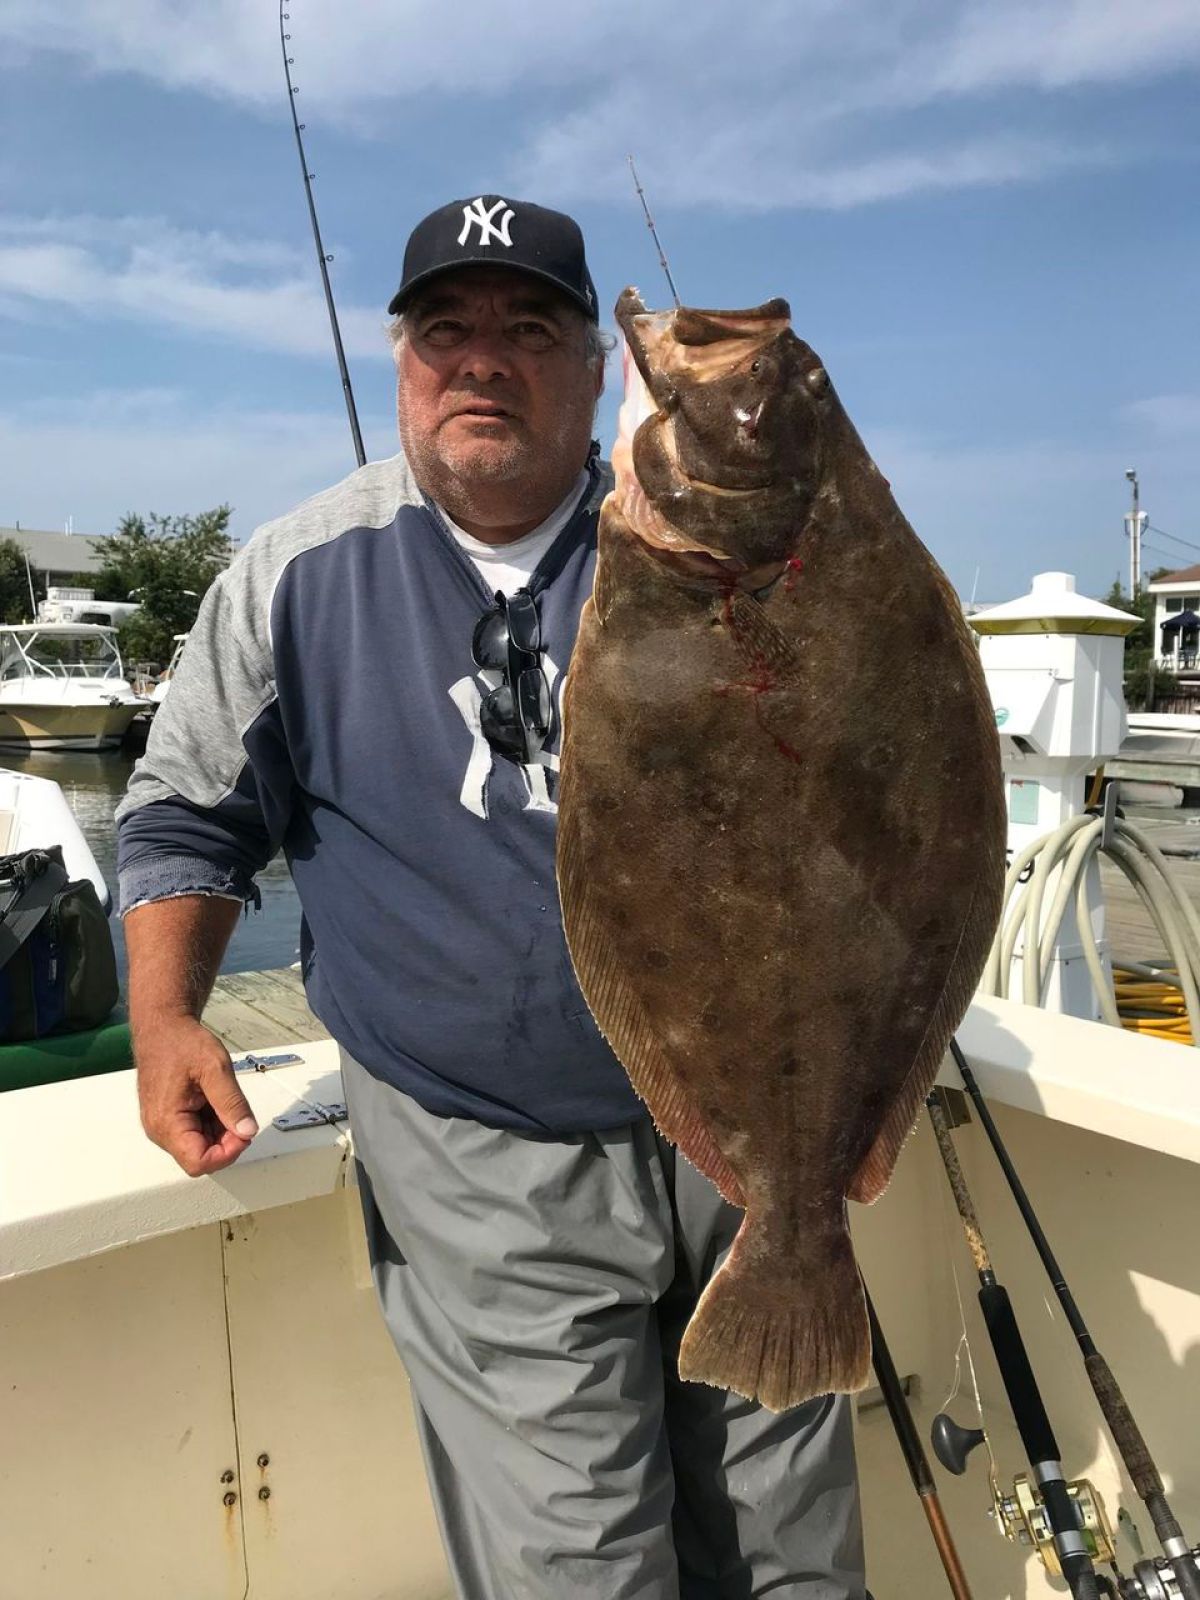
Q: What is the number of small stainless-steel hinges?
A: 2